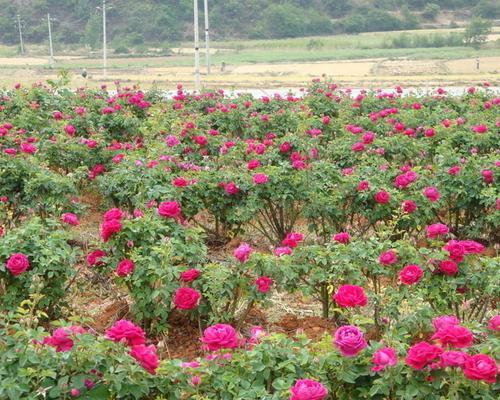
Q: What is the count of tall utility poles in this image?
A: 5